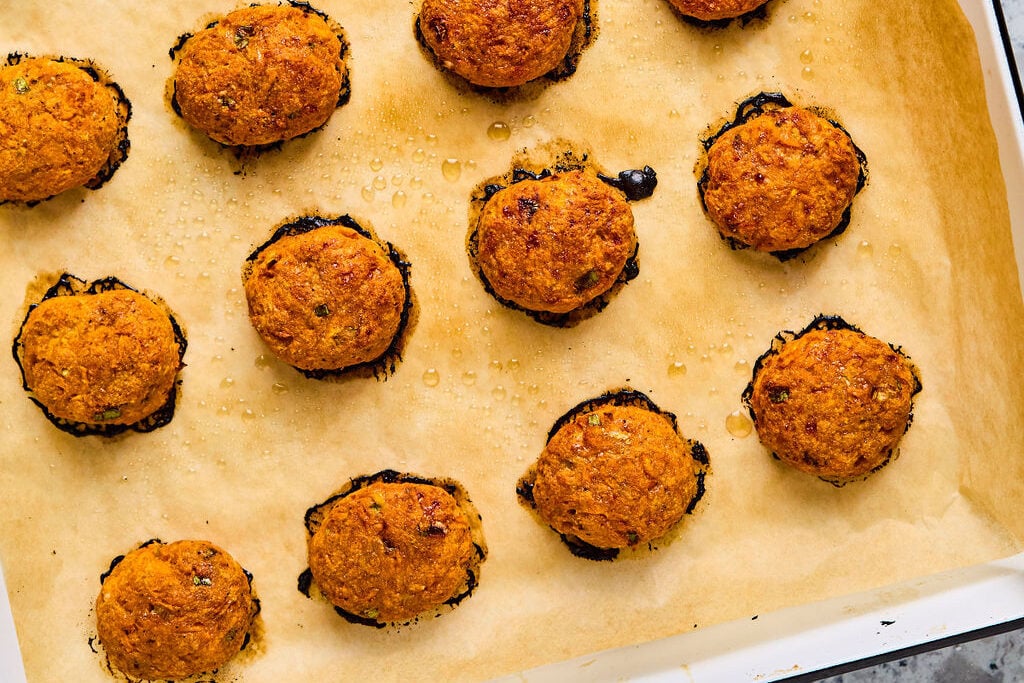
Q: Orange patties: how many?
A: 12